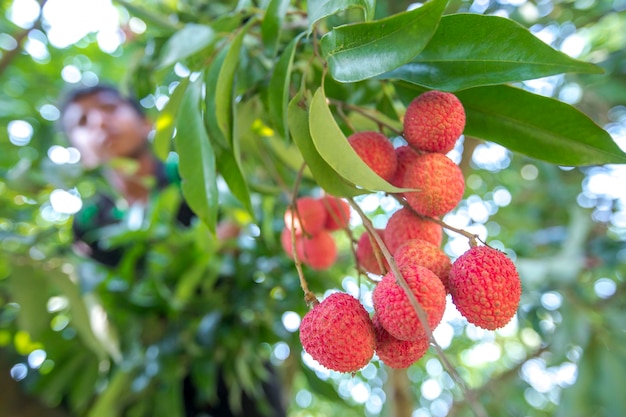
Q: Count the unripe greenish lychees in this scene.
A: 0